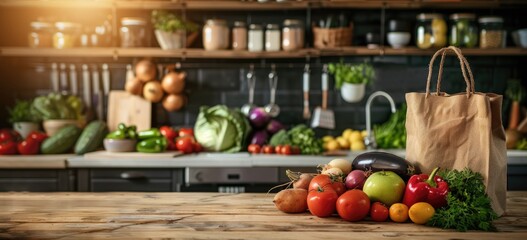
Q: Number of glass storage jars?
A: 11